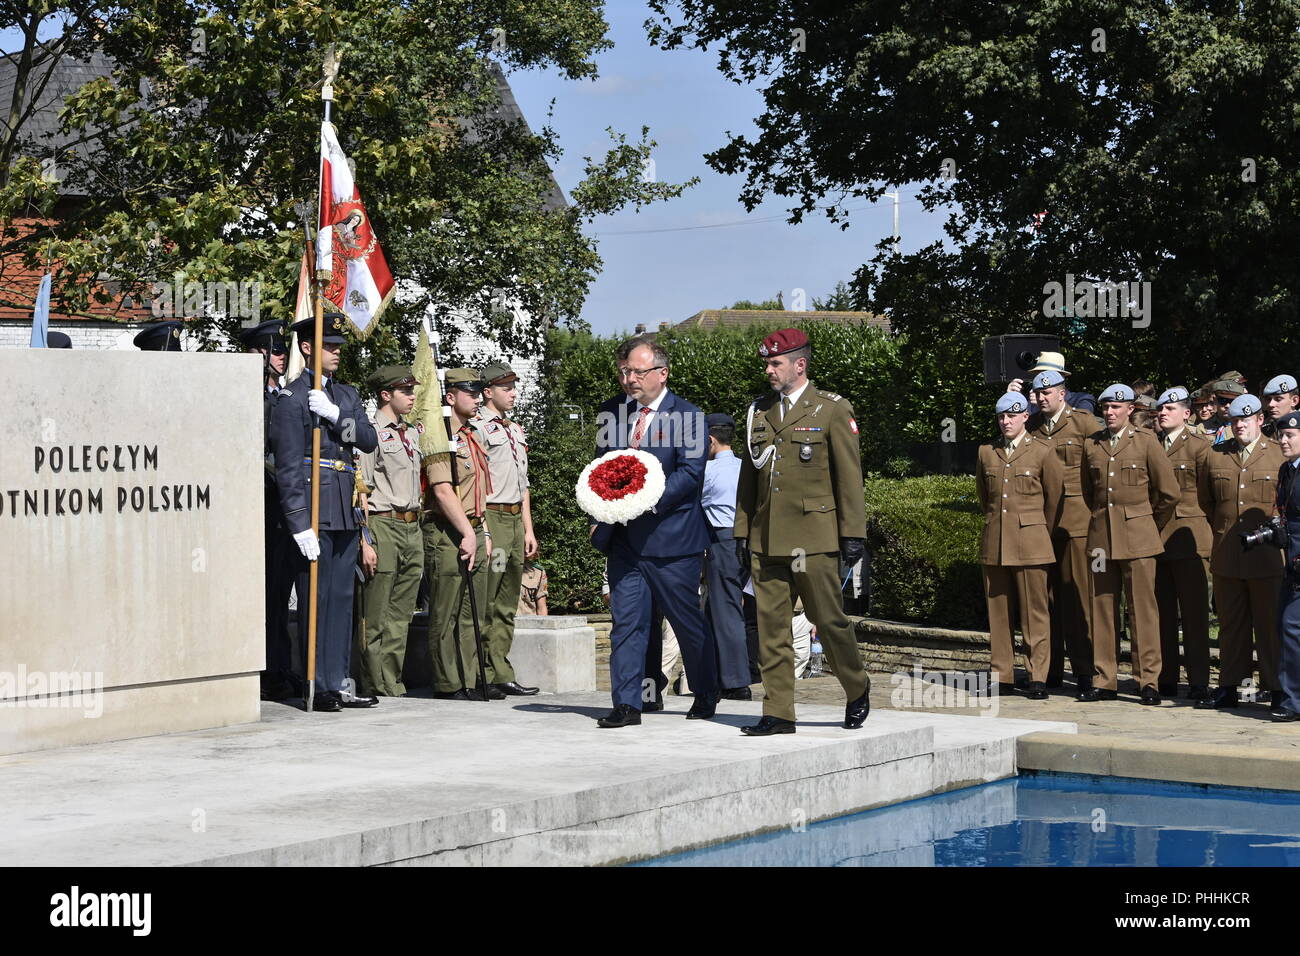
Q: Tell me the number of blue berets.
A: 6